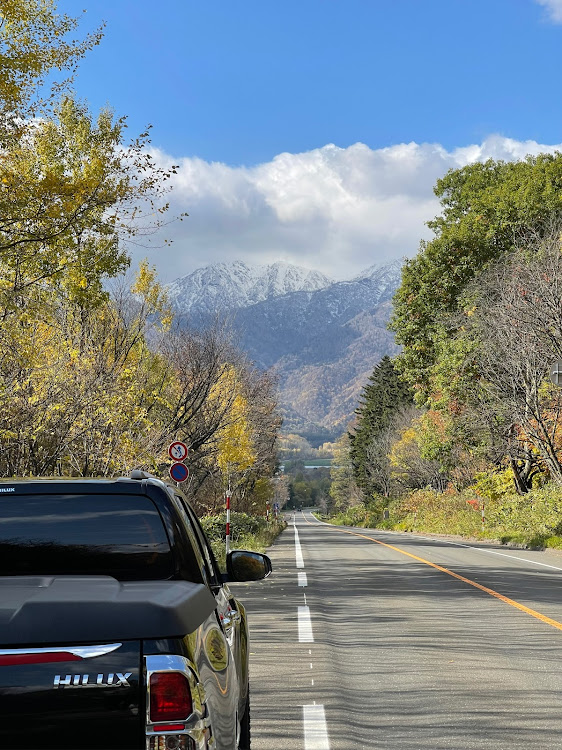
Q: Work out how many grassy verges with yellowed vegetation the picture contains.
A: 2